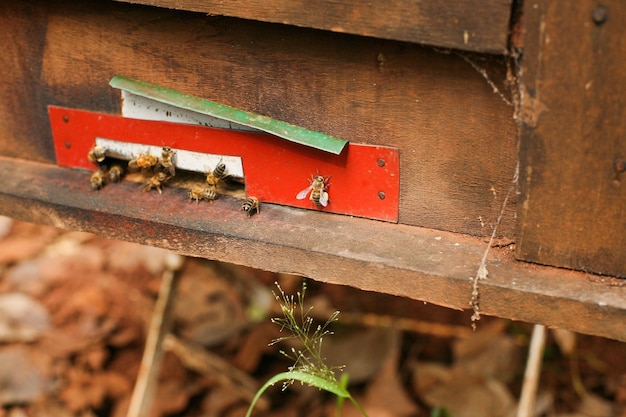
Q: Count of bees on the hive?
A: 10